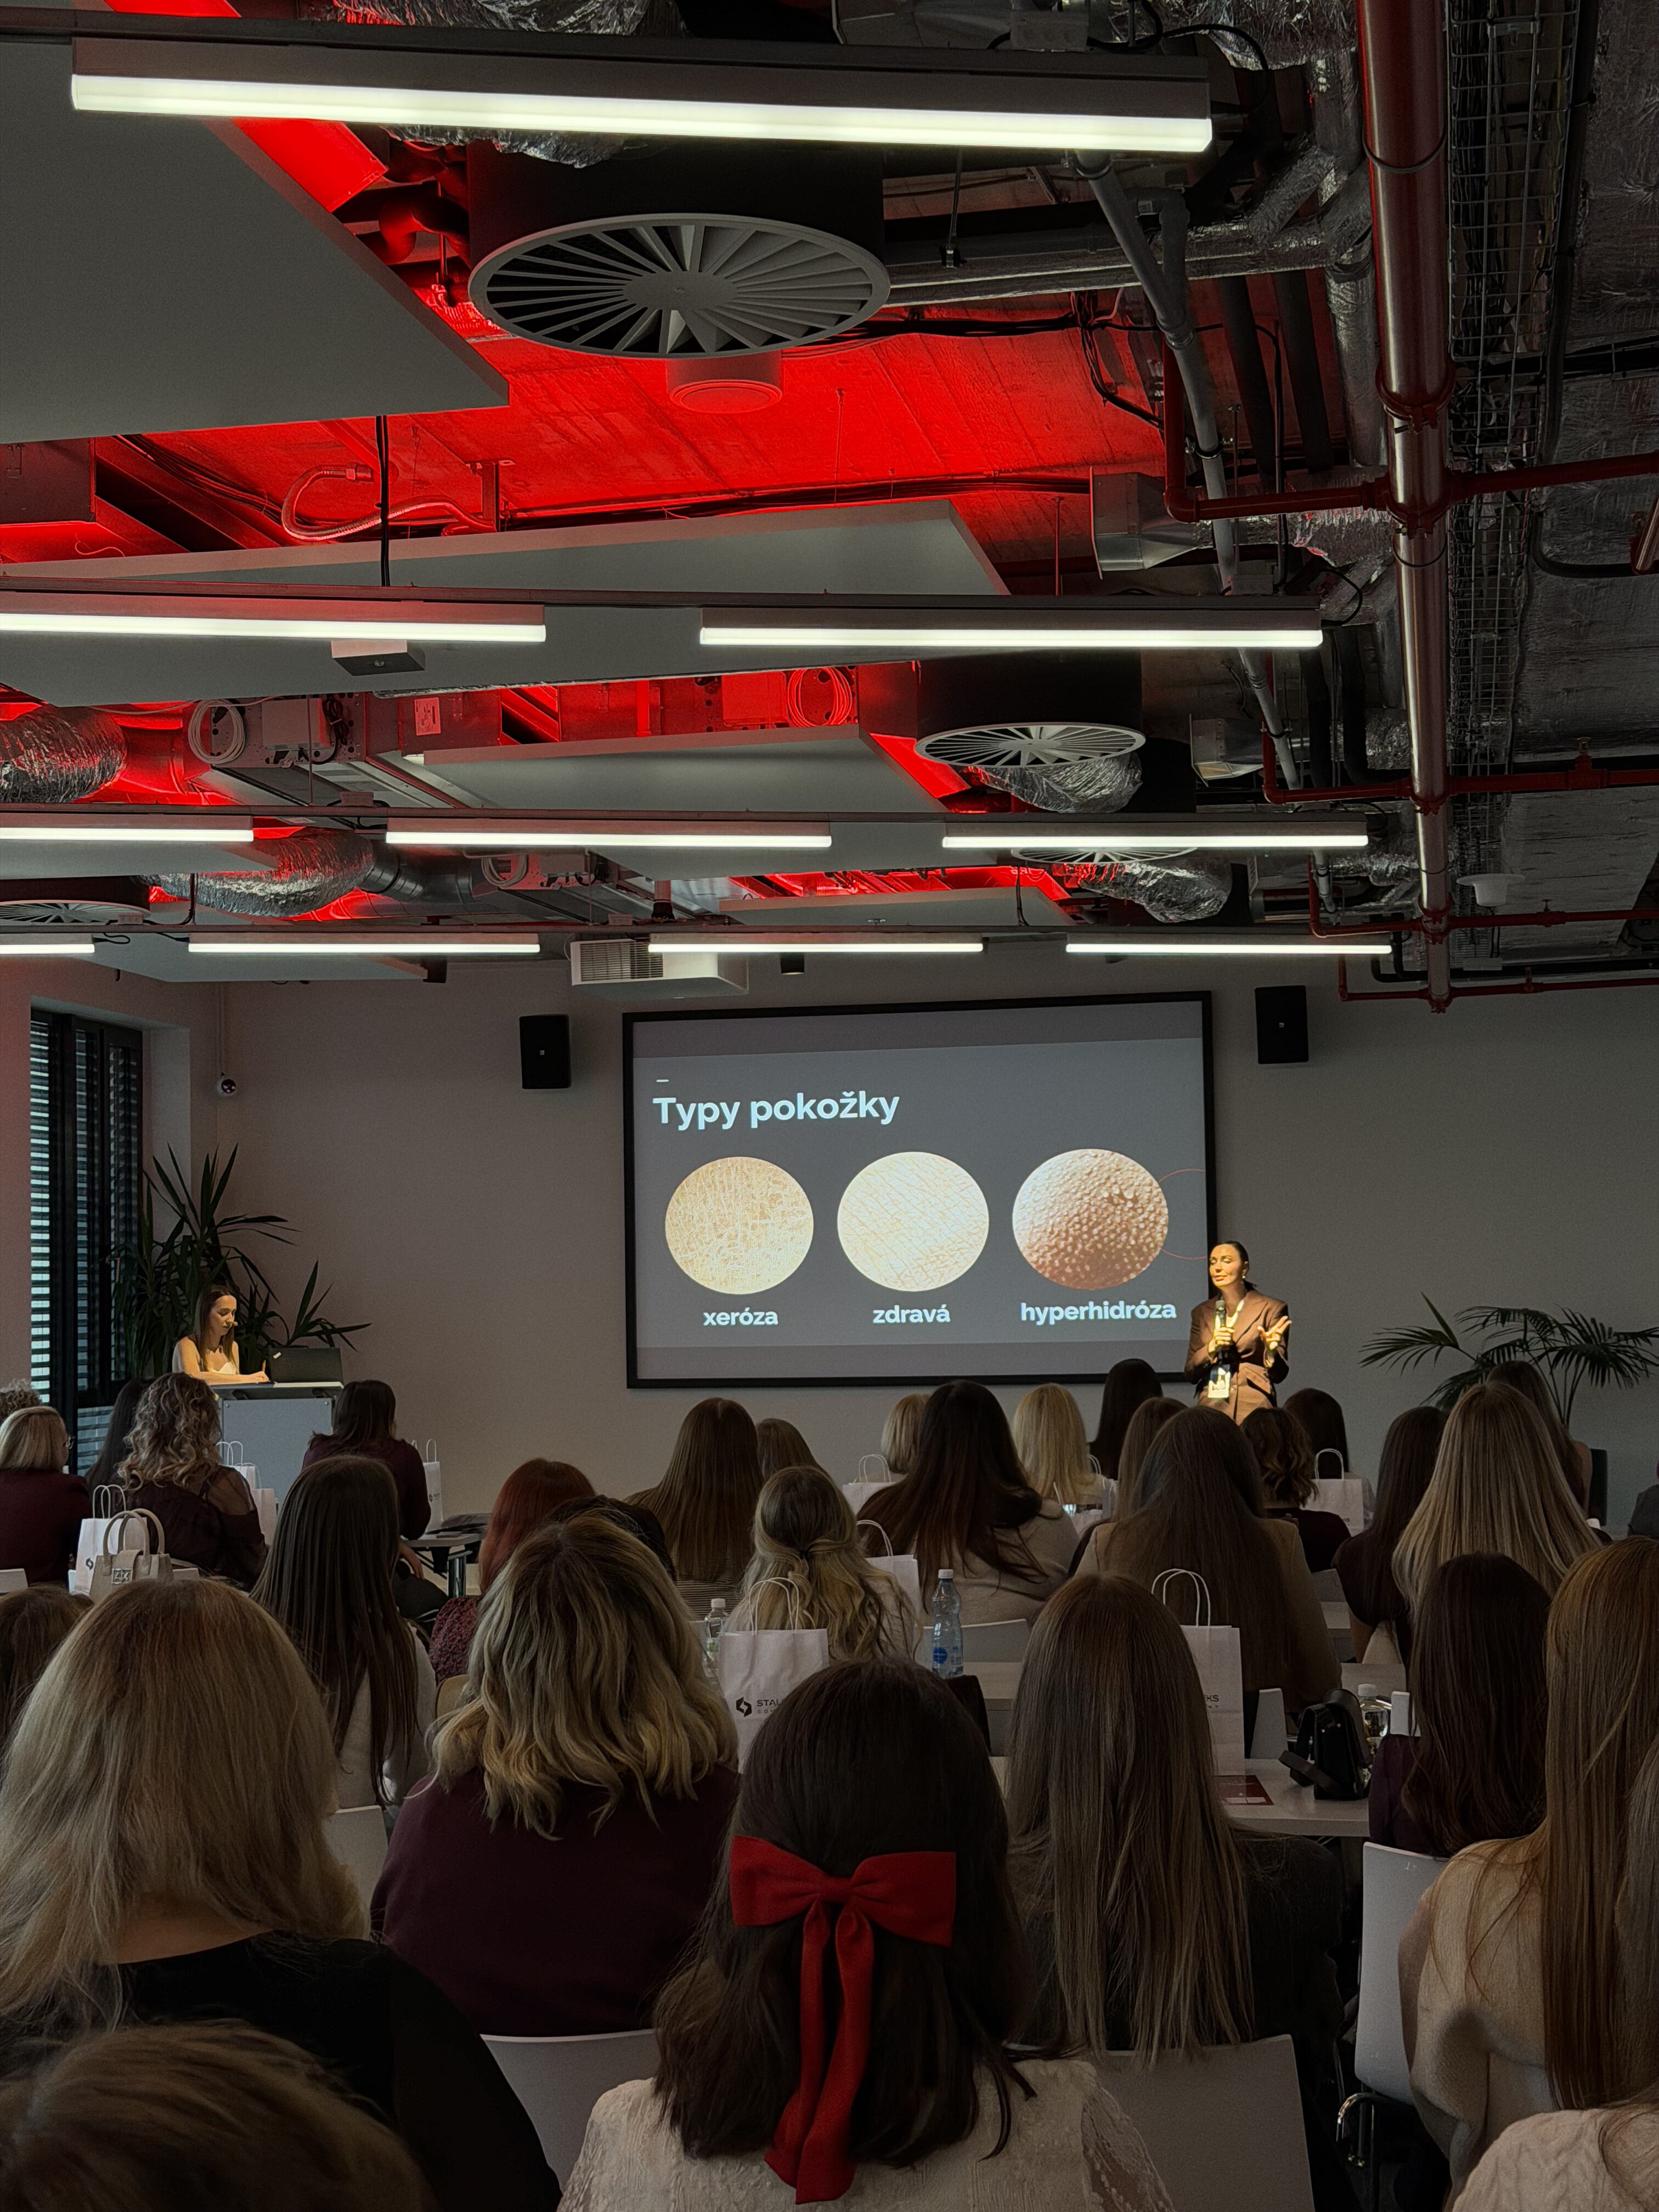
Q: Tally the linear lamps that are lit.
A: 10